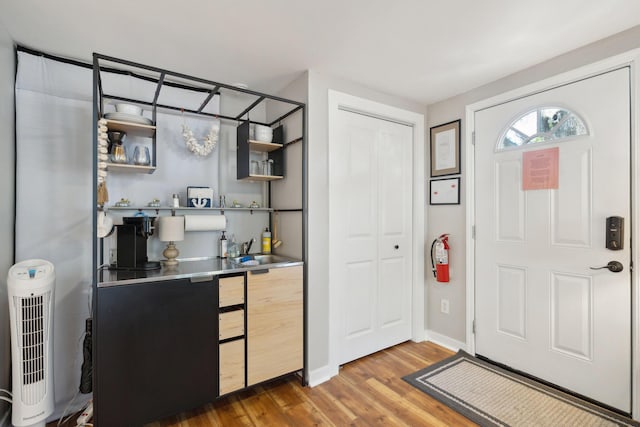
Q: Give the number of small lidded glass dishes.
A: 4